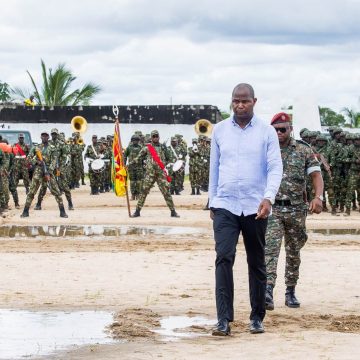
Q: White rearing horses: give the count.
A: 0